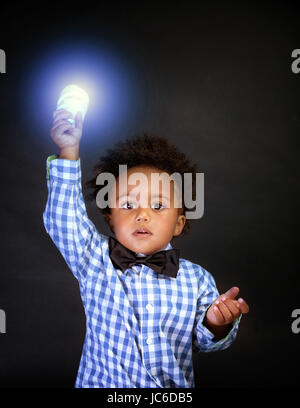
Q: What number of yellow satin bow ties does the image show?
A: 0